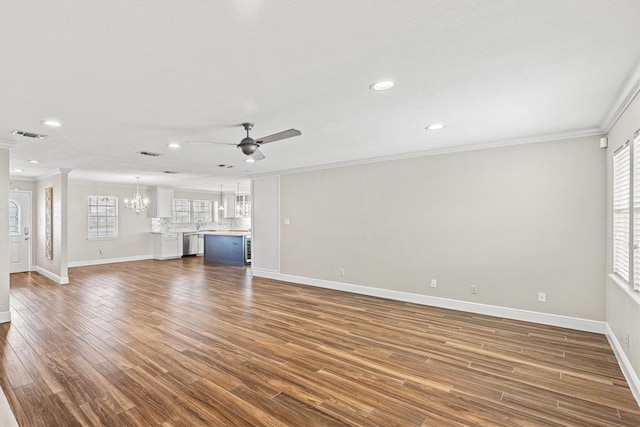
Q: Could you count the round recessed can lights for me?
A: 7